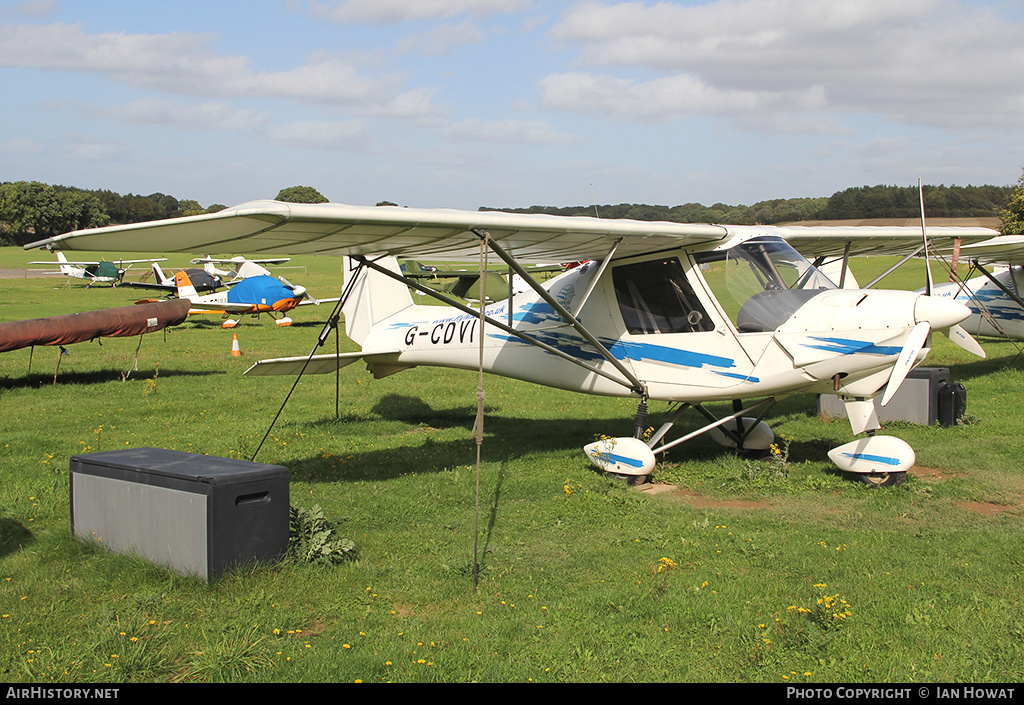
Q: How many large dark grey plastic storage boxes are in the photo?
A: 2